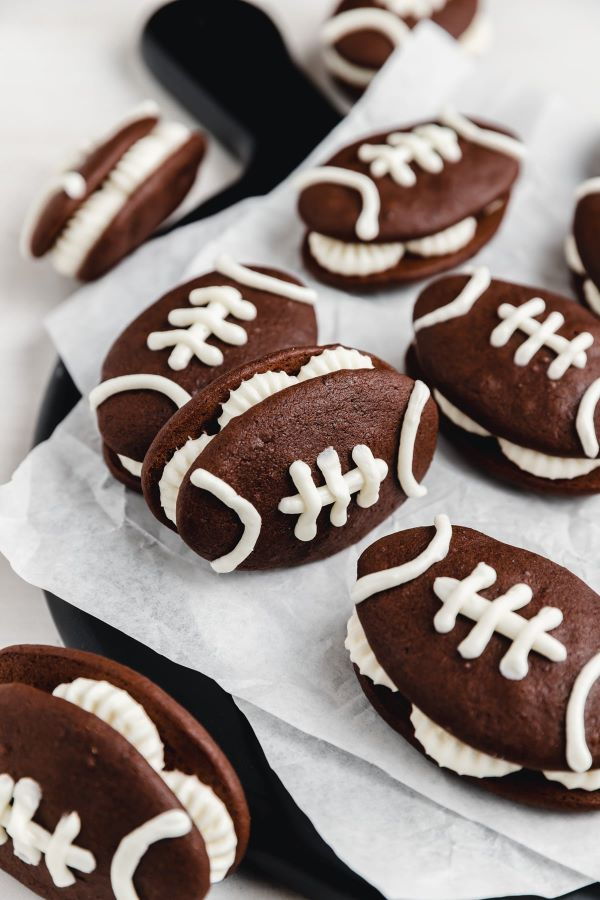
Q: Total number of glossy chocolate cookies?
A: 9